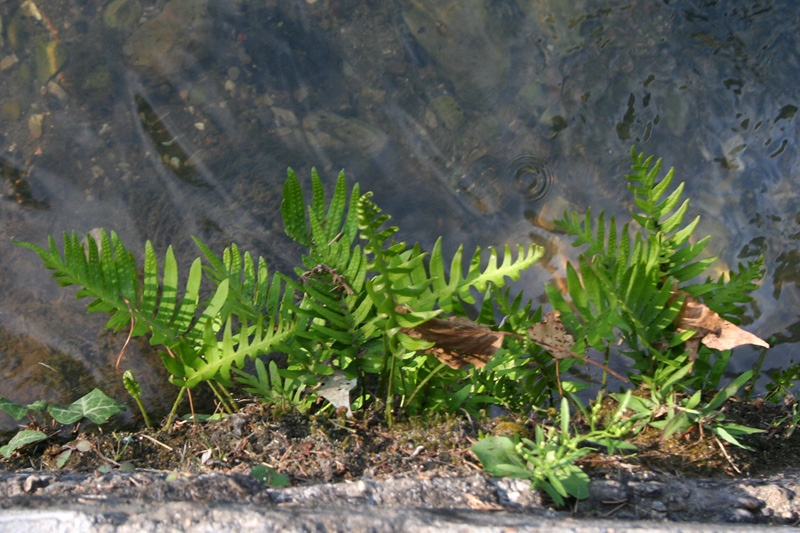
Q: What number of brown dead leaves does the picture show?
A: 3